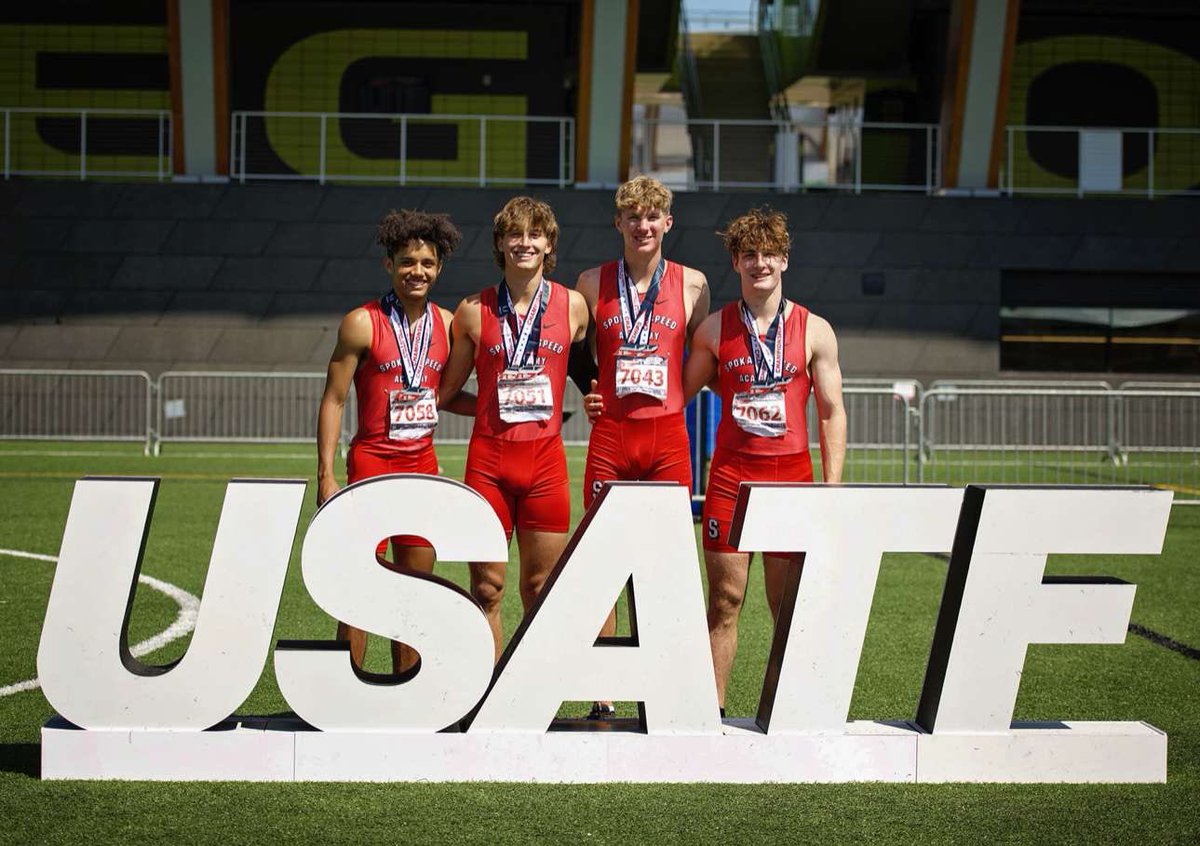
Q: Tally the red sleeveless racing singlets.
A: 4